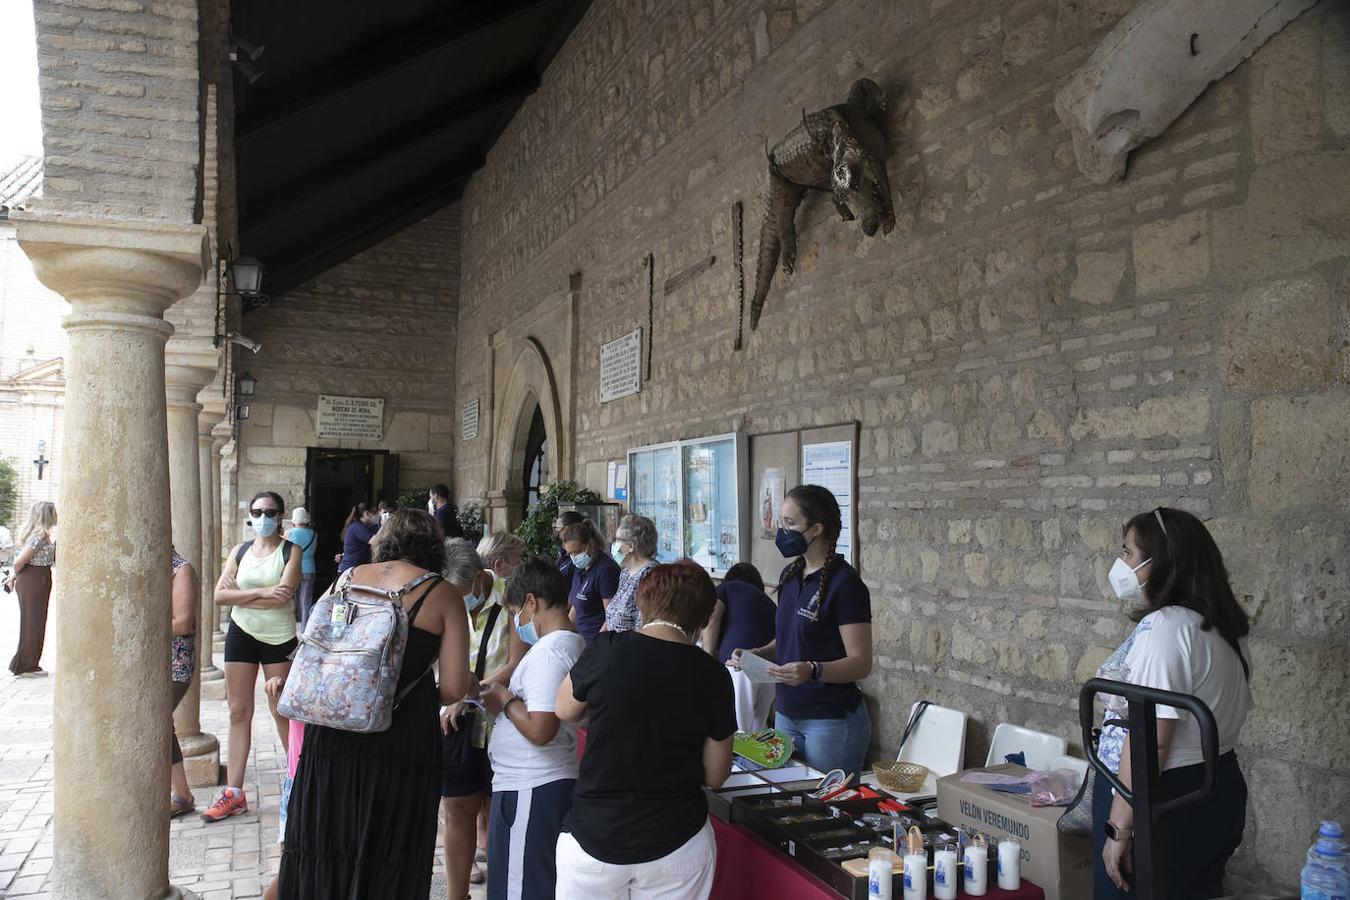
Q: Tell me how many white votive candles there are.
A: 5